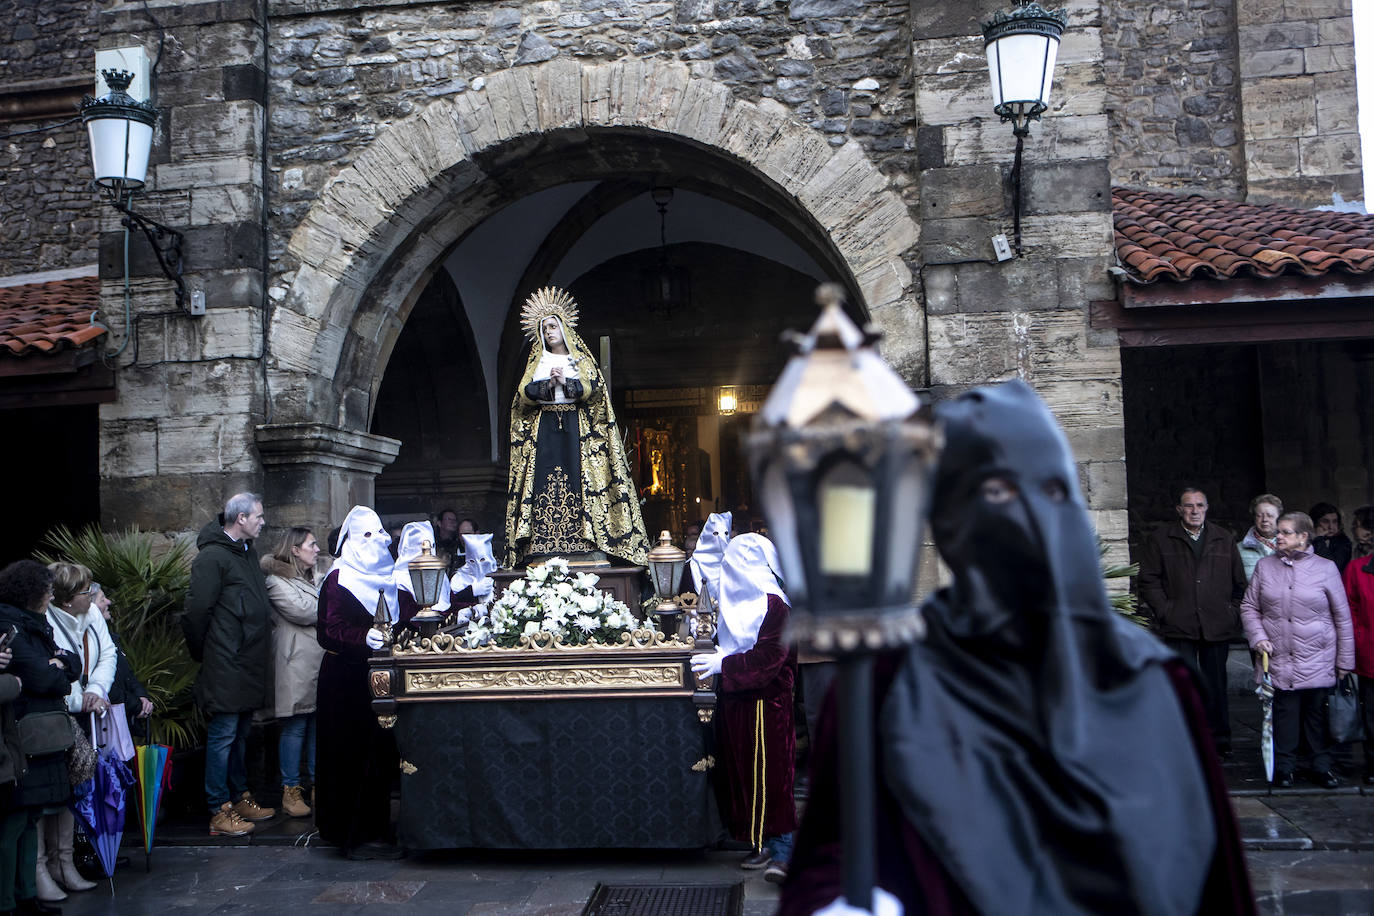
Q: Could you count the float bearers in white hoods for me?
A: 5